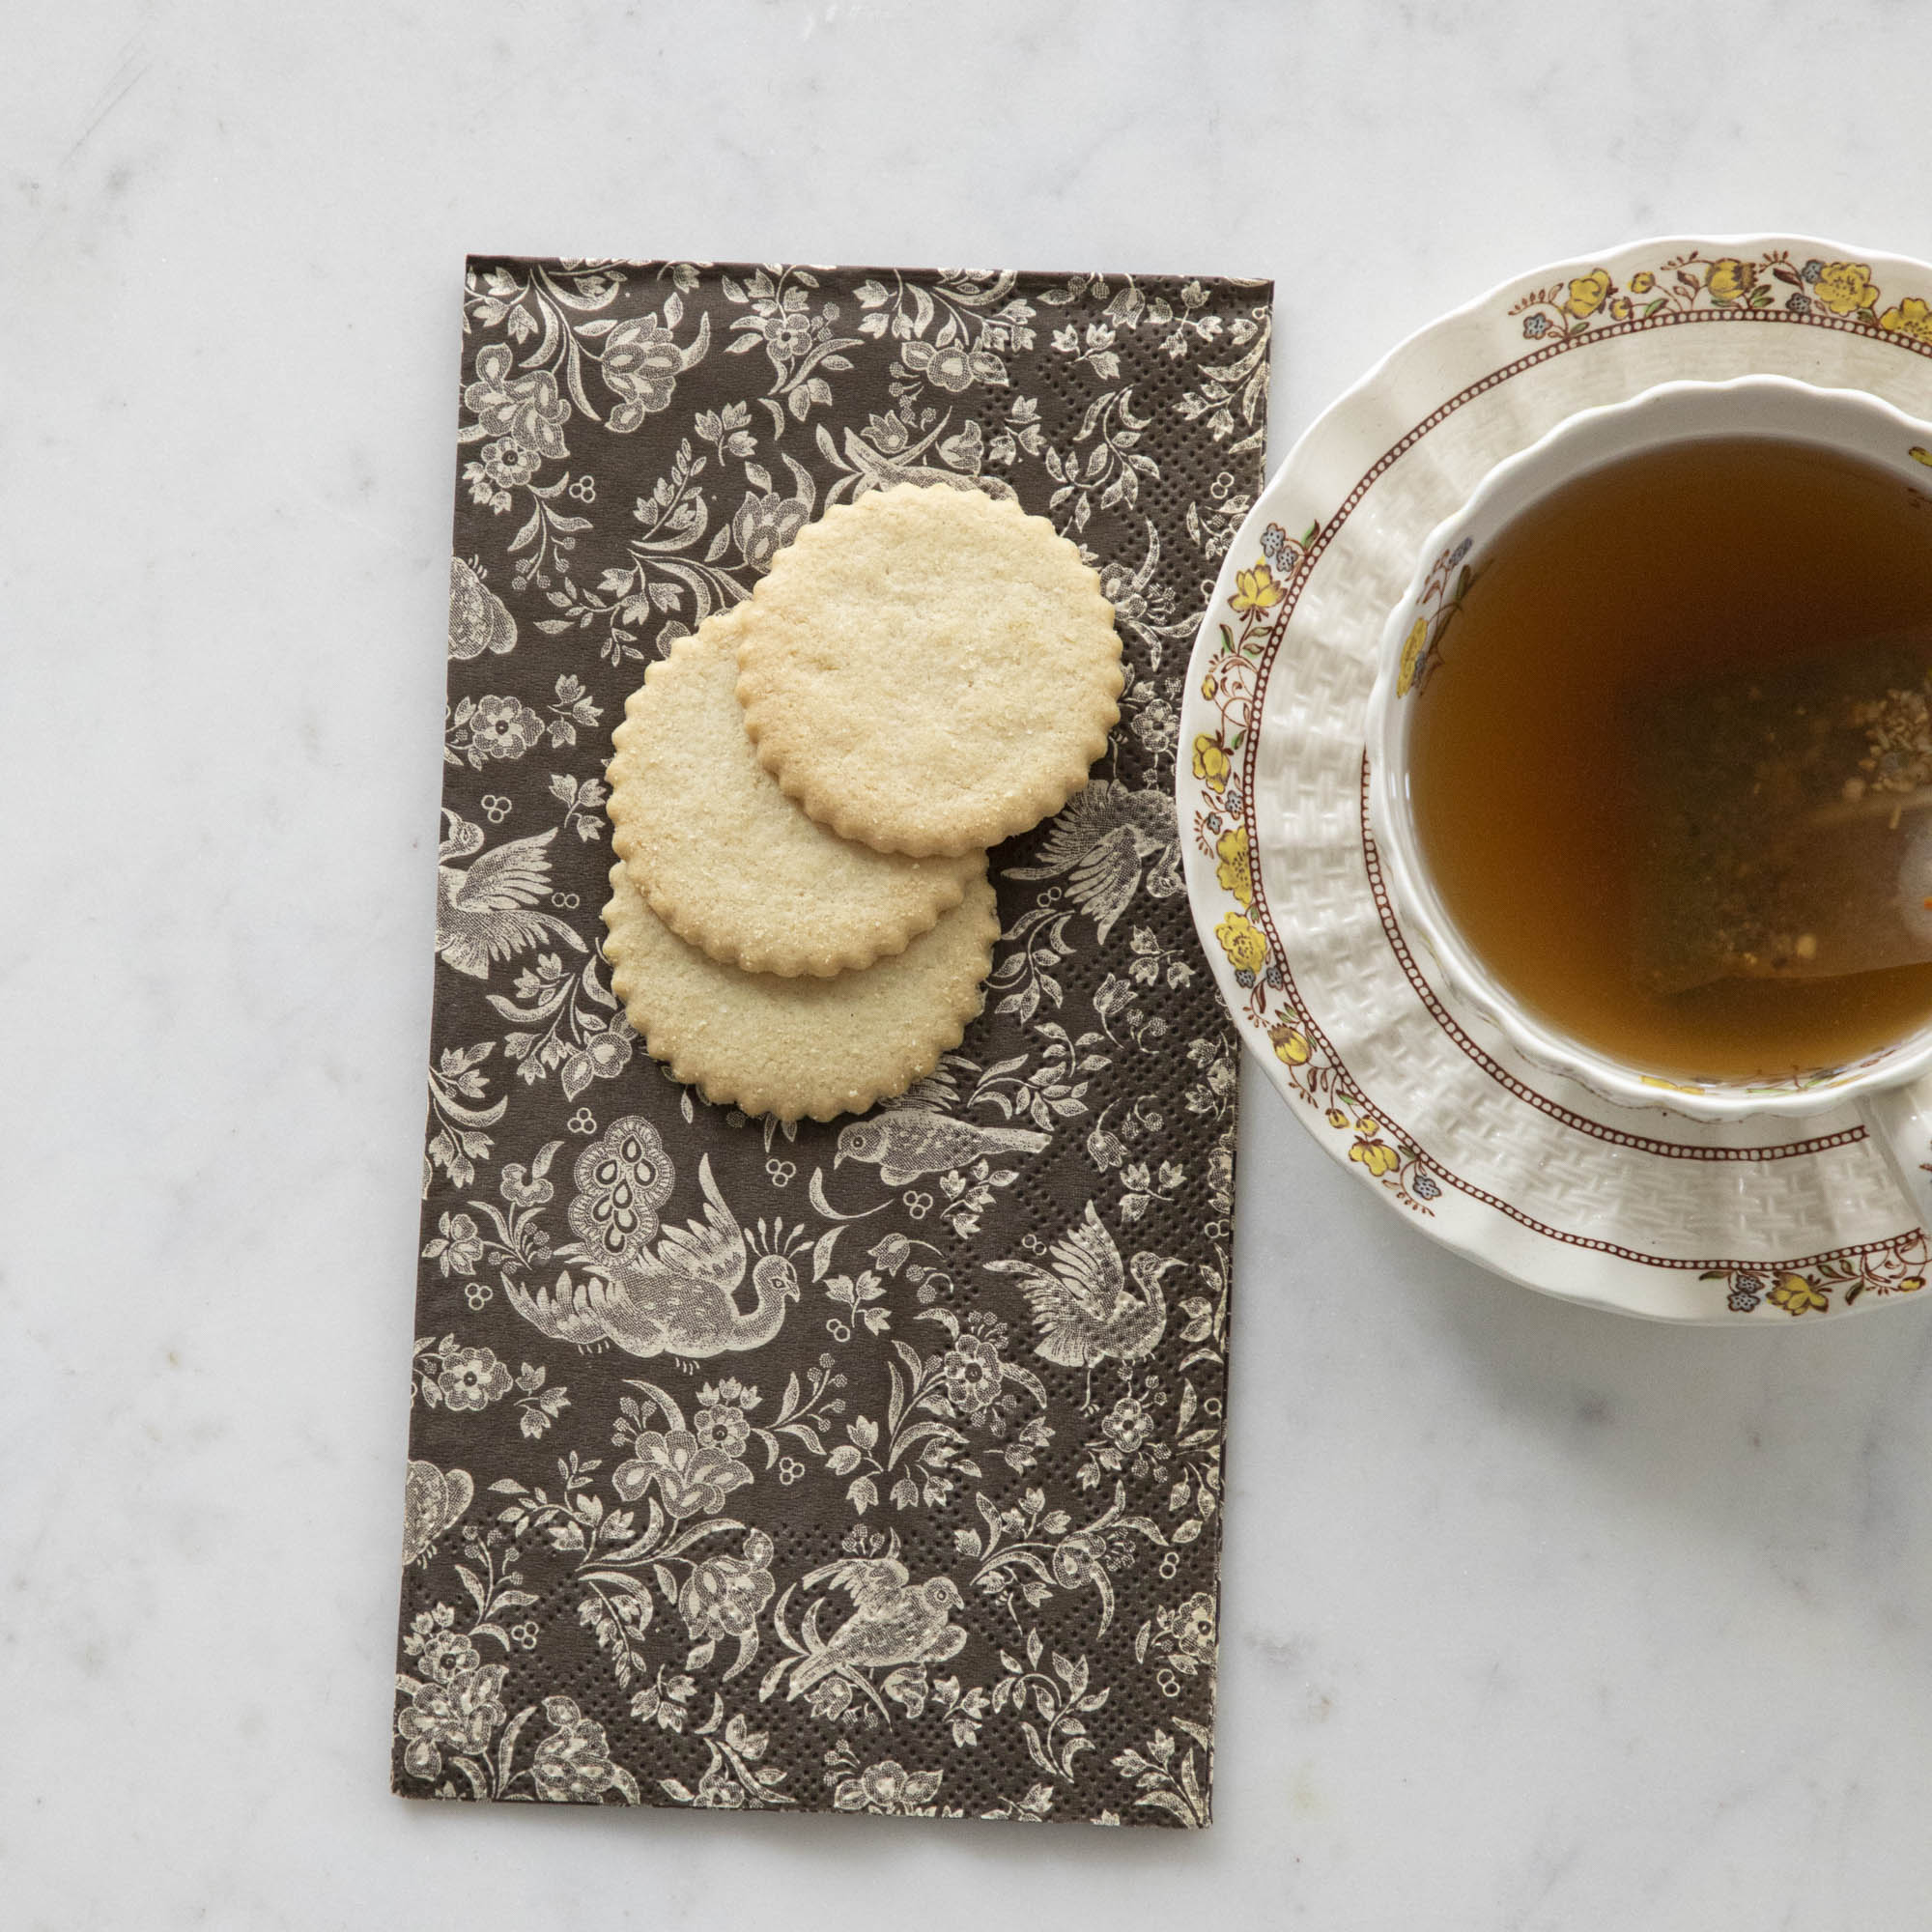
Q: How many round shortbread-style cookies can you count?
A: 3